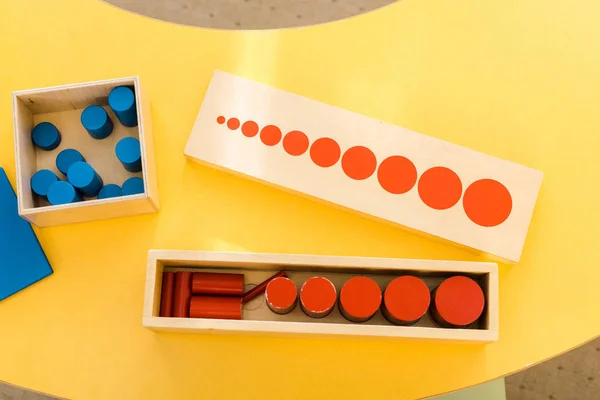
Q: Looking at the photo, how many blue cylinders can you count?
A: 10